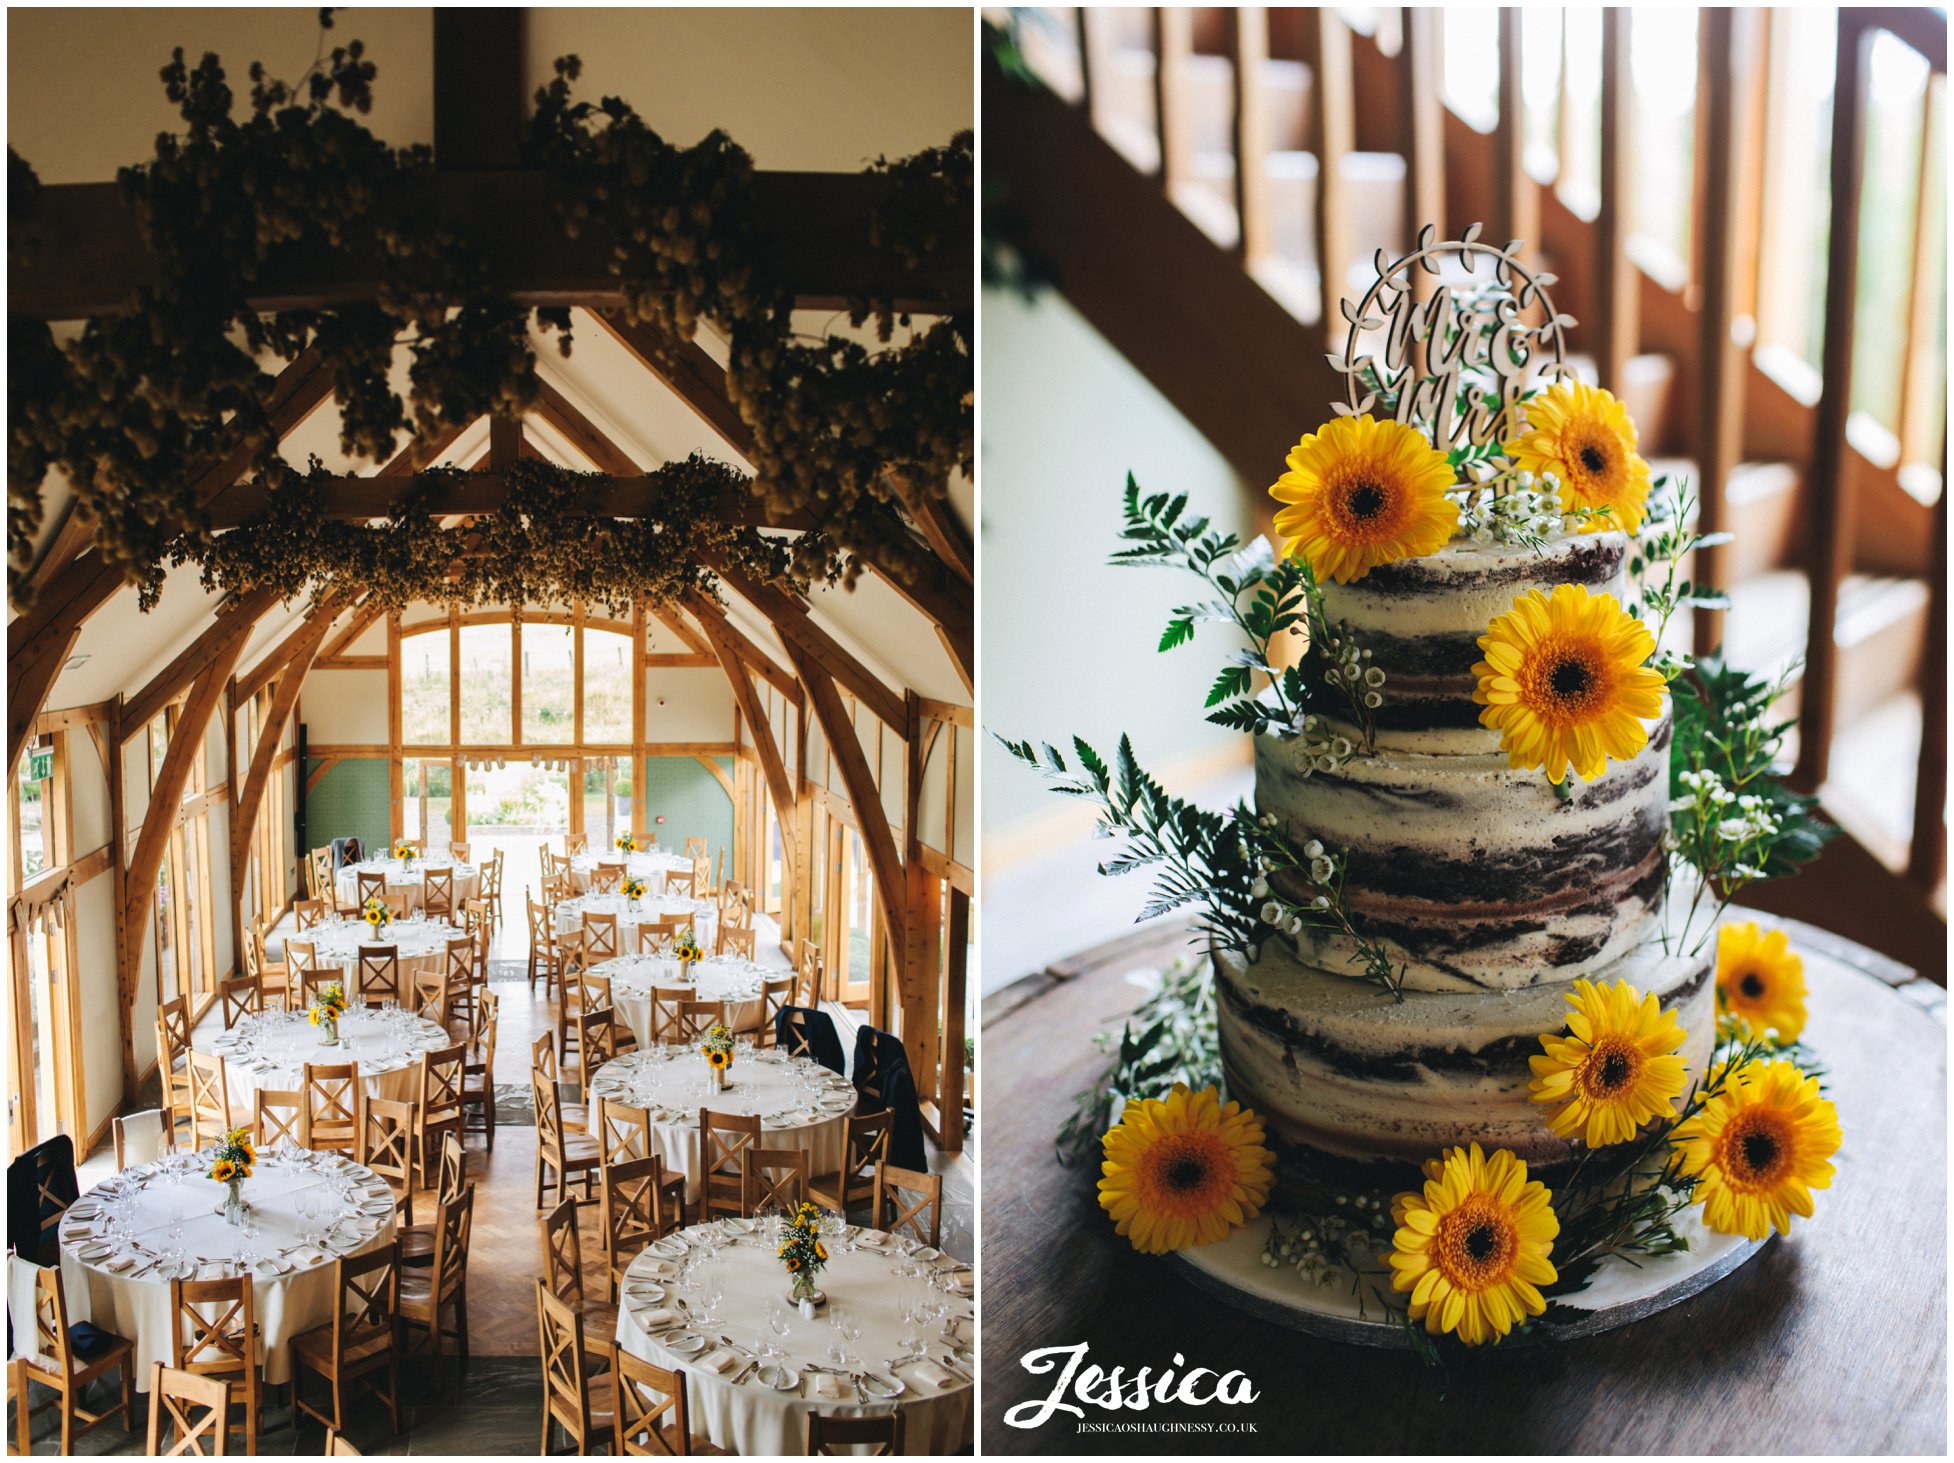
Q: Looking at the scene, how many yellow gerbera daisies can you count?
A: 8